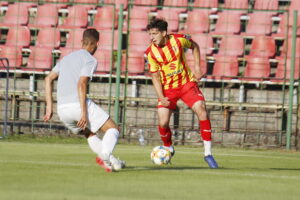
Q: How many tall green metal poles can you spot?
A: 2